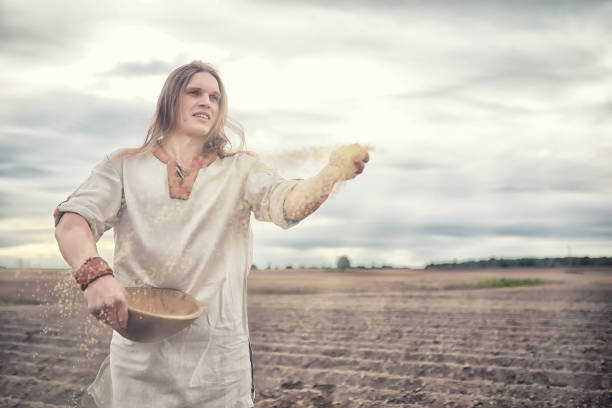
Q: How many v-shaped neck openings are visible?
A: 1